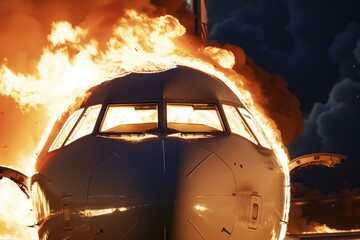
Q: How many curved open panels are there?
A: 2